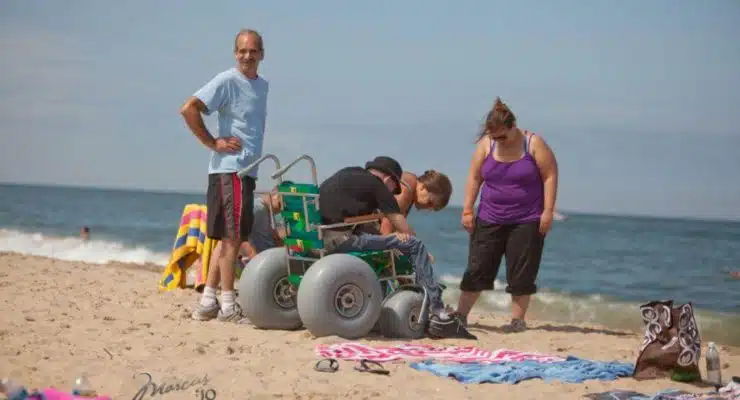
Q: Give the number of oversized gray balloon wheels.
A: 3